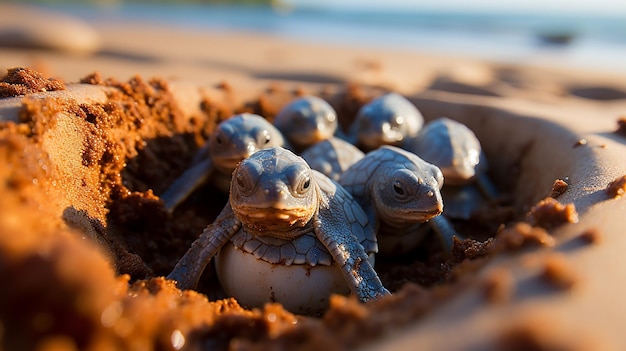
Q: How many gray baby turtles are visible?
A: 7